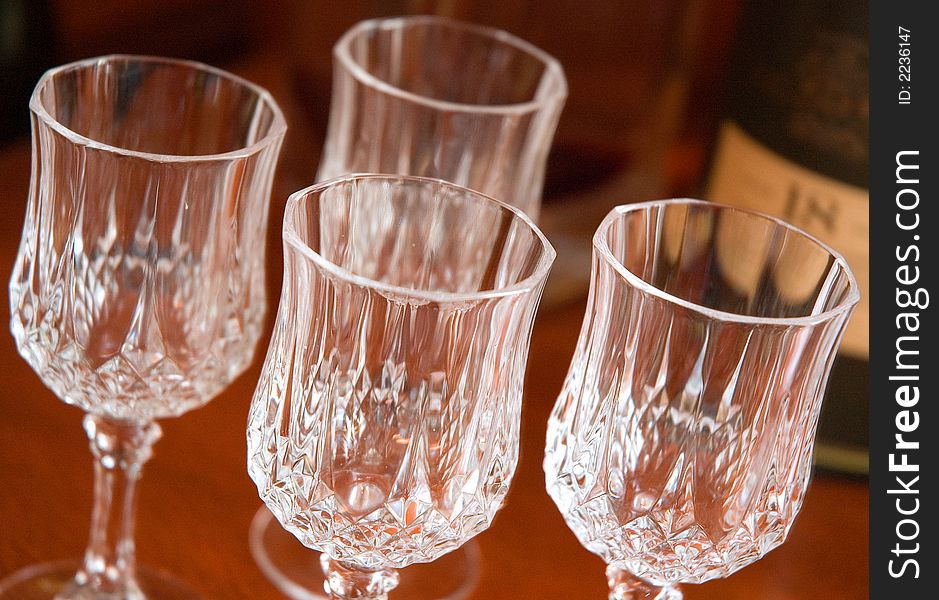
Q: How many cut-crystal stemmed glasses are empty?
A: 4